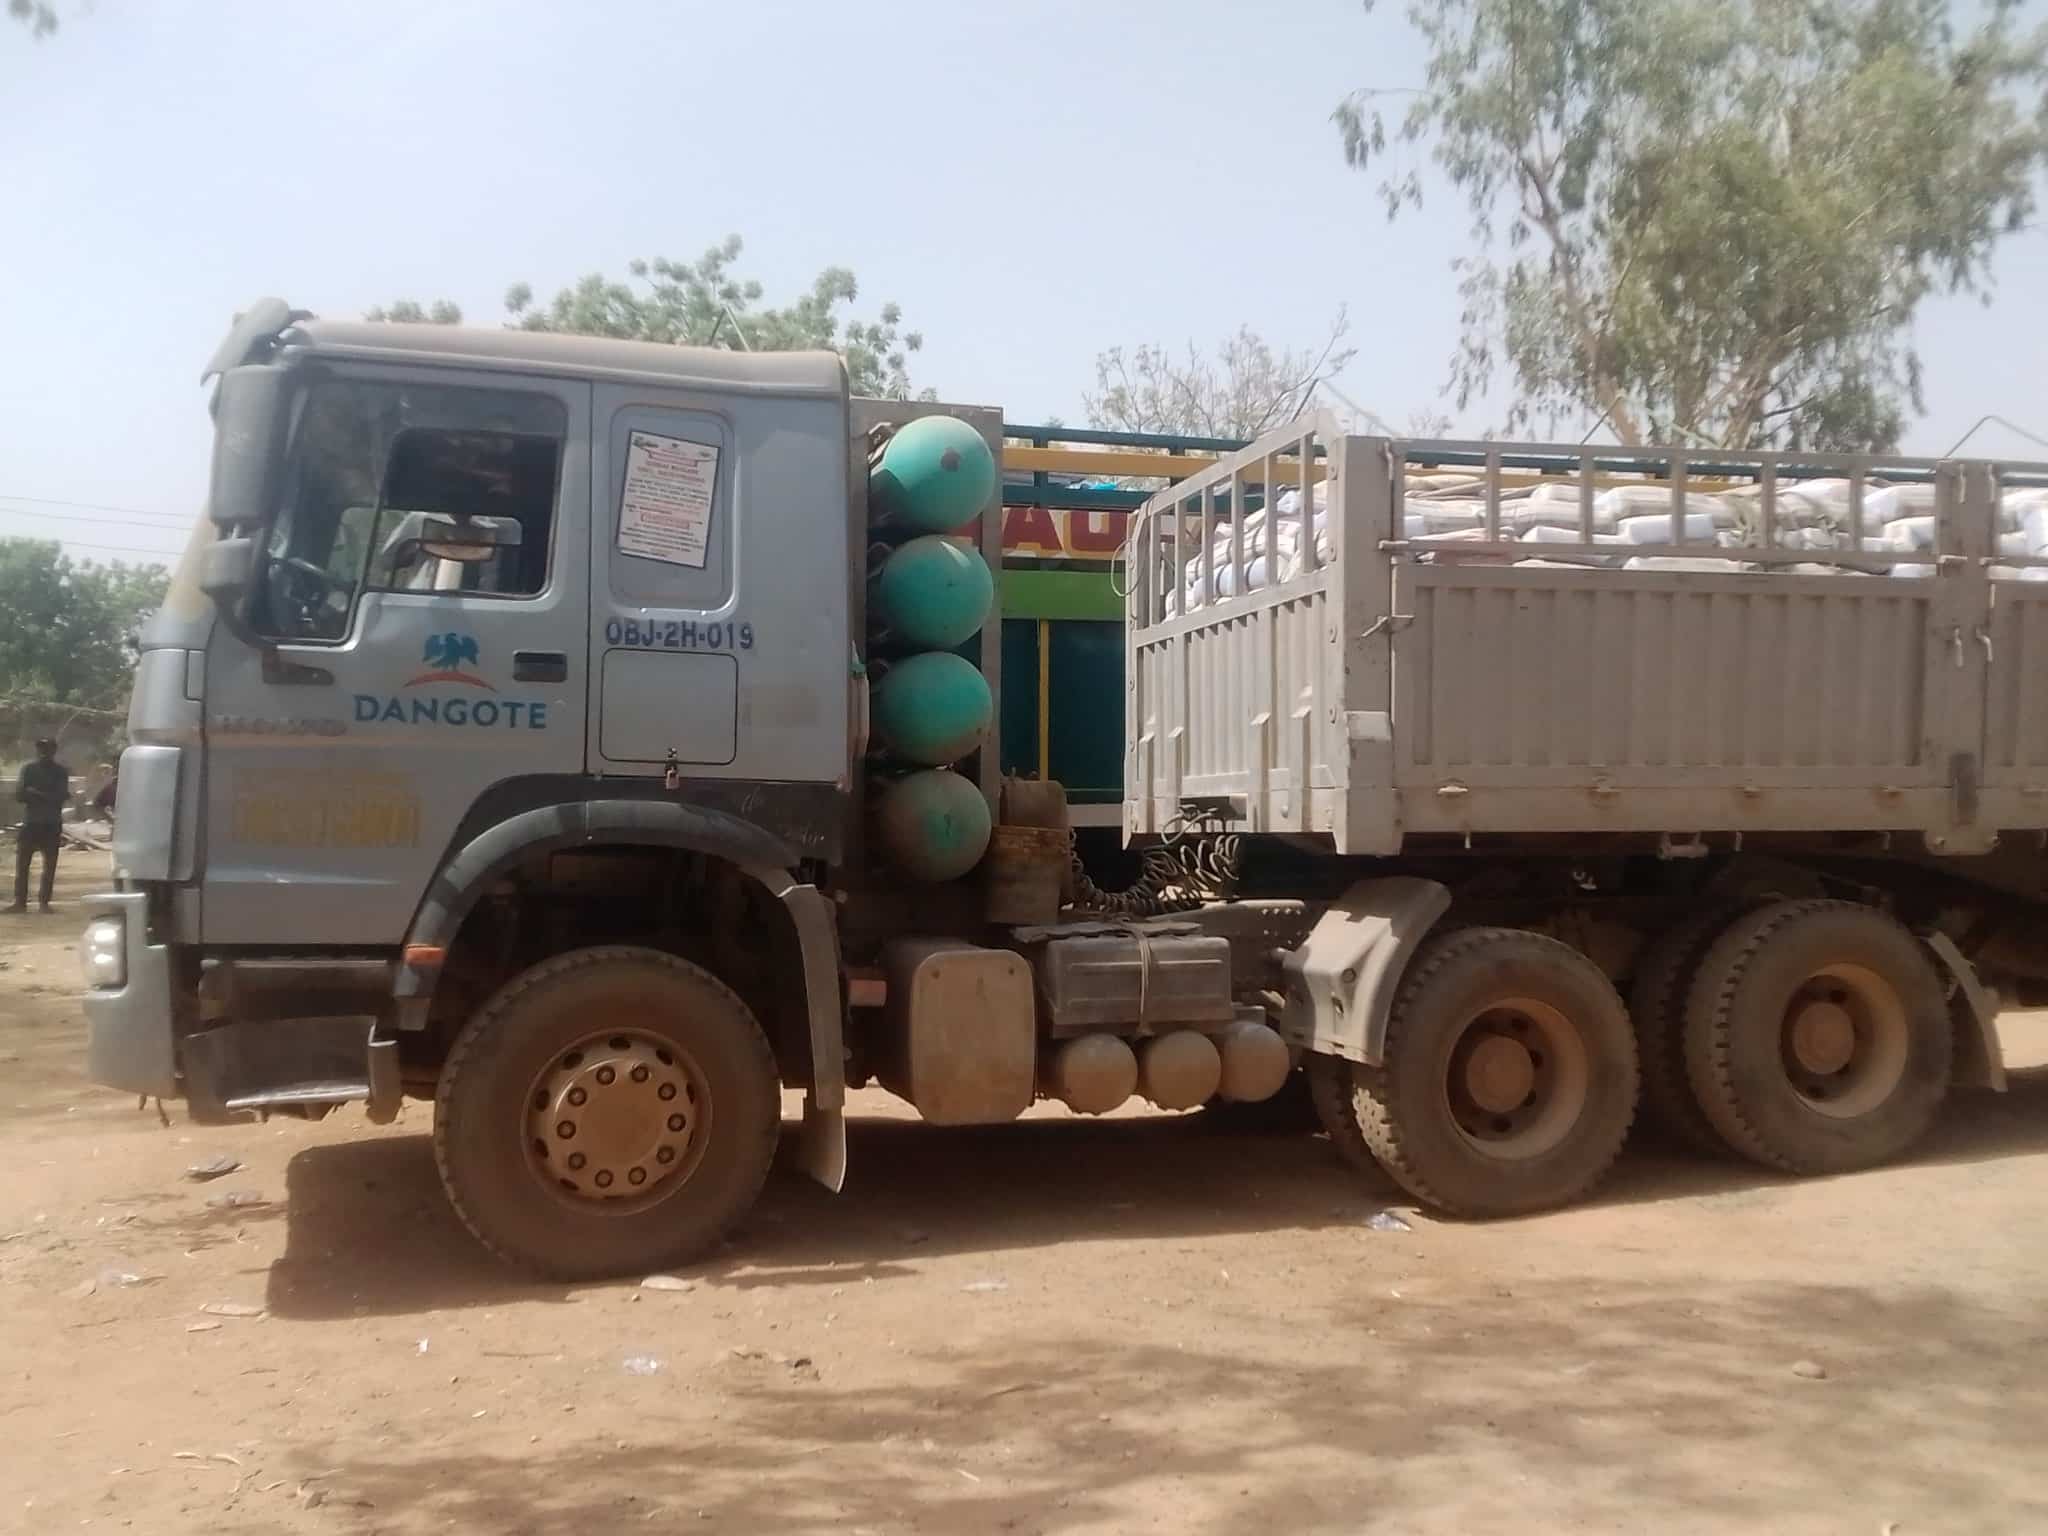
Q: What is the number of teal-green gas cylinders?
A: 4